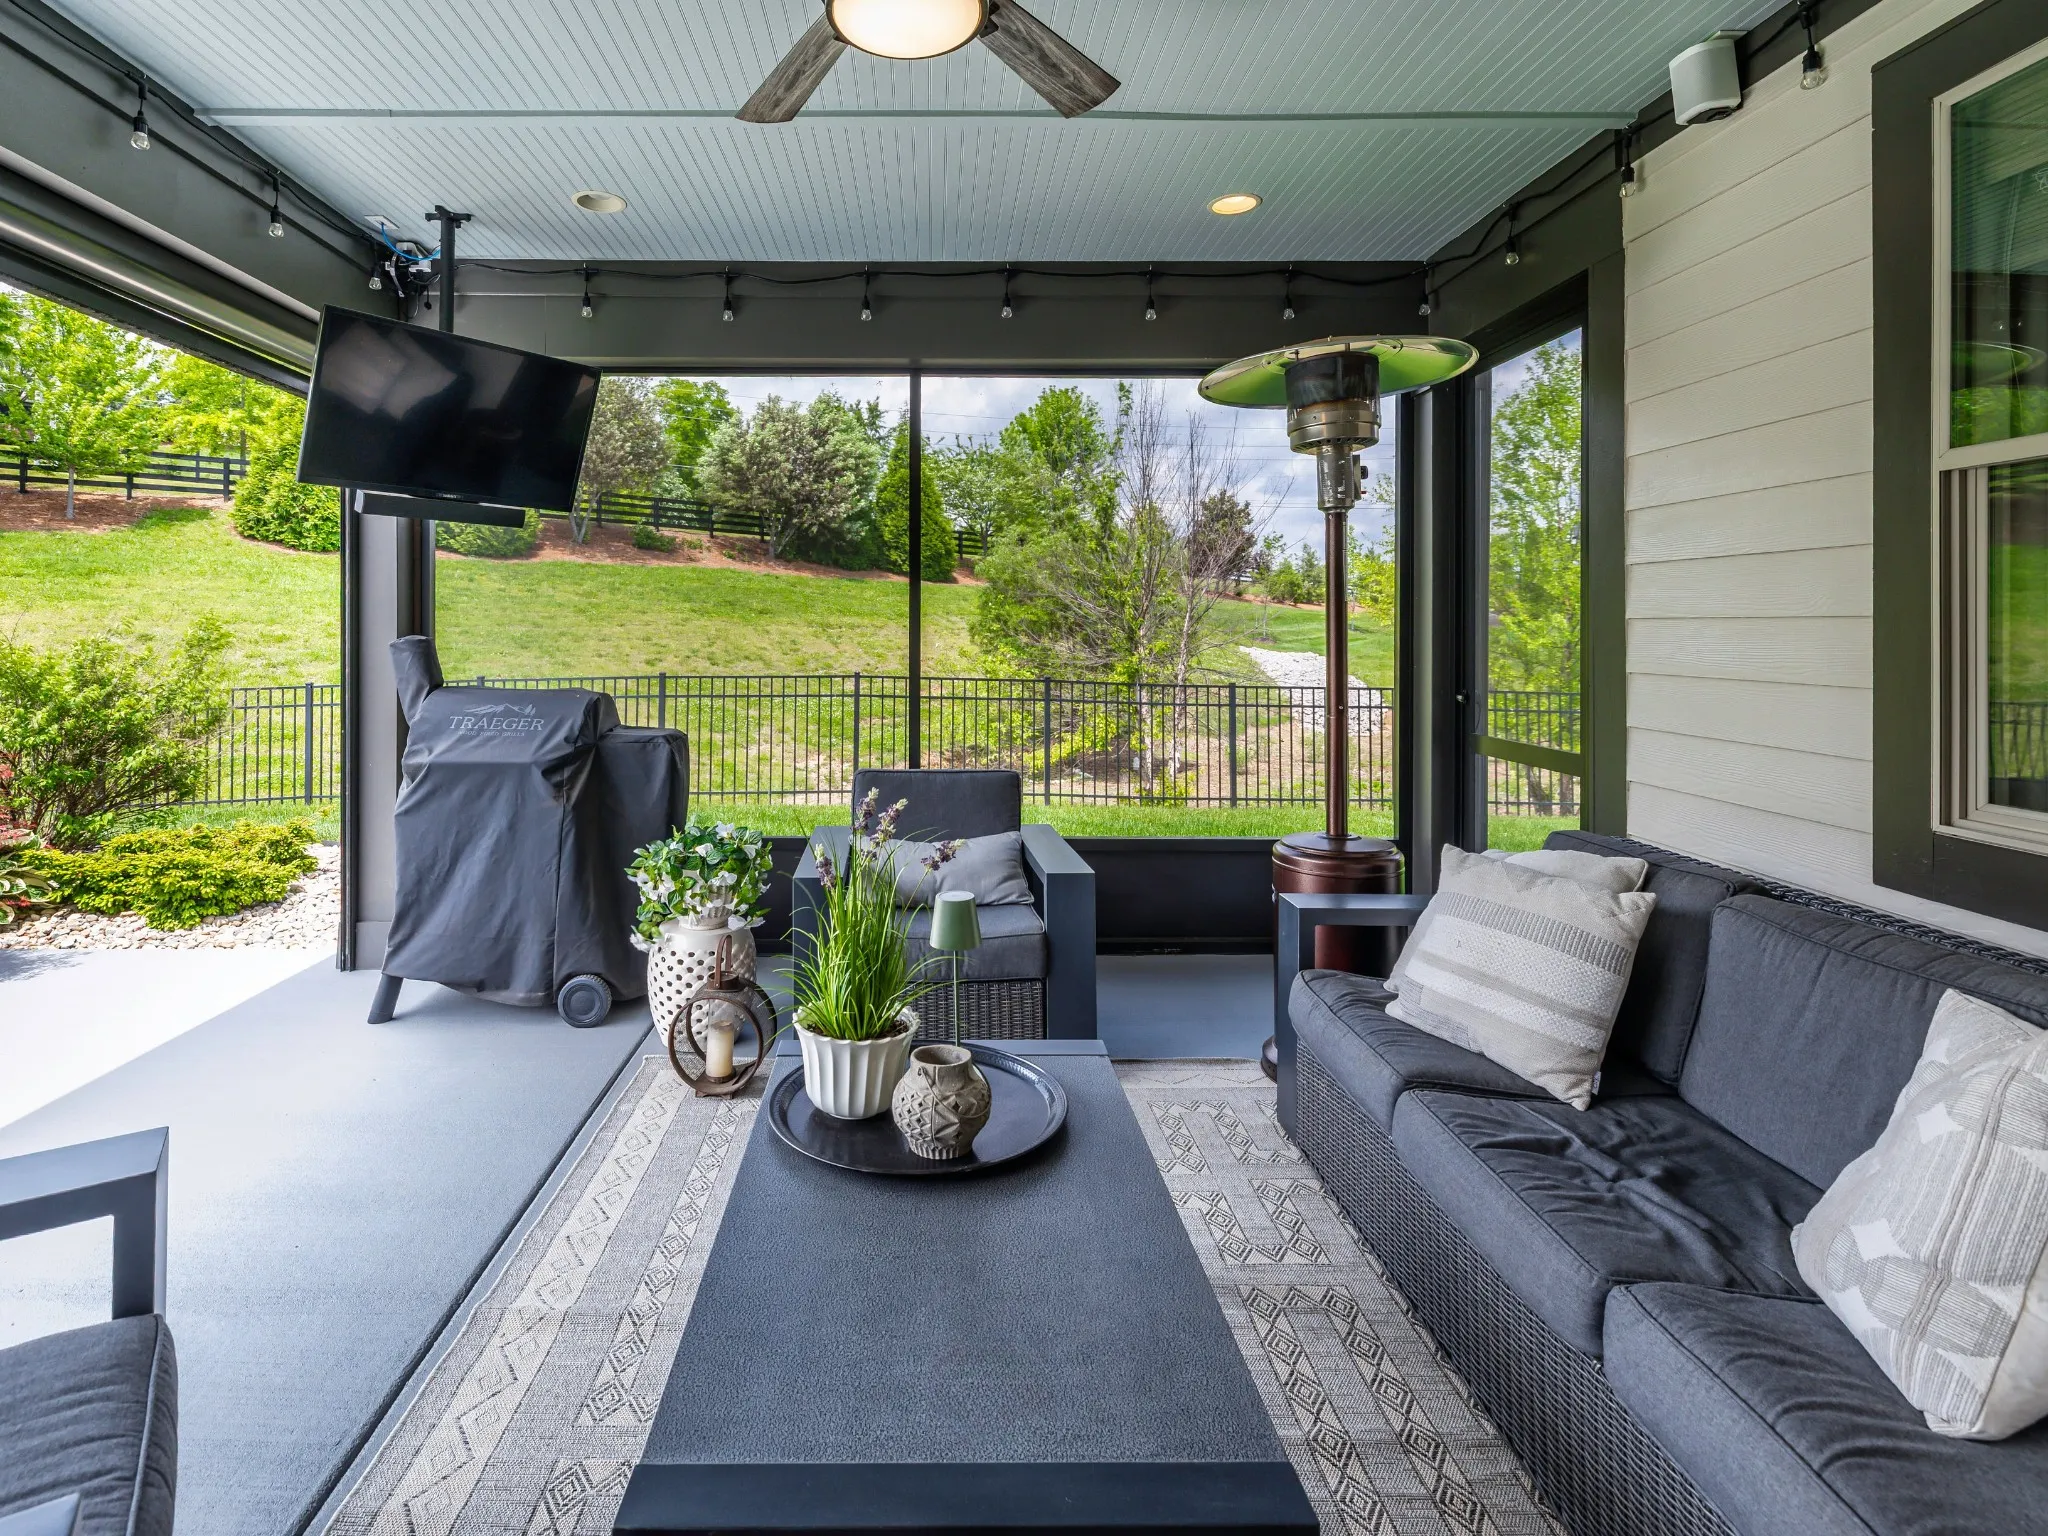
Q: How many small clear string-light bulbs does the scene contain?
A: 13